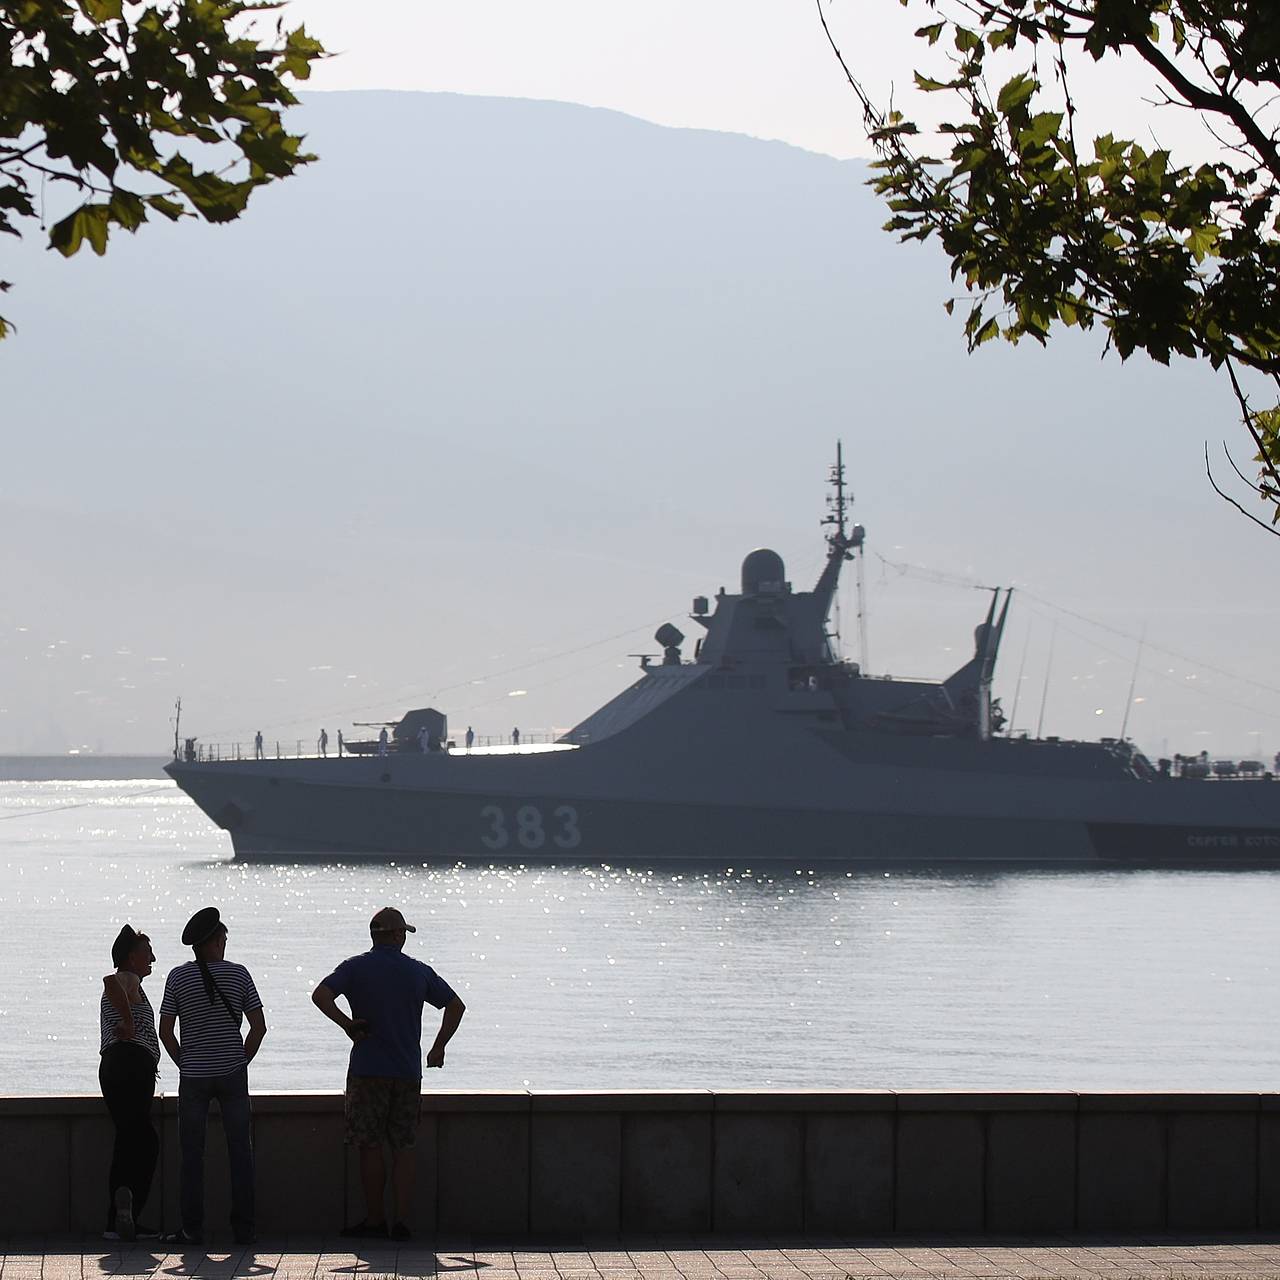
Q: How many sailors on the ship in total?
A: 7